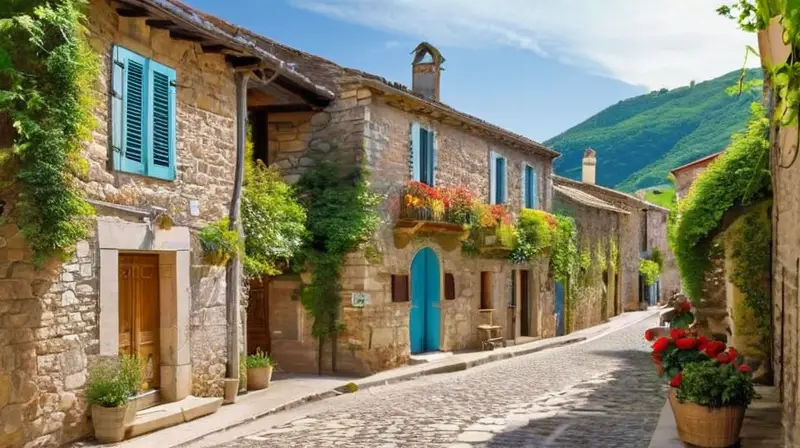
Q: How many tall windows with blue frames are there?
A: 4